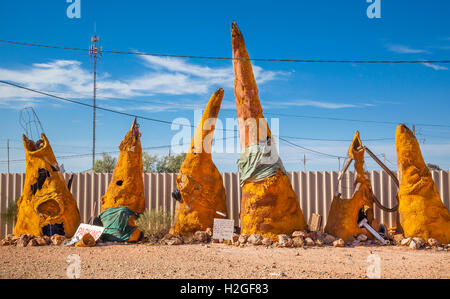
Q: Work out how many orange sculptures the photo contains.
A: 6